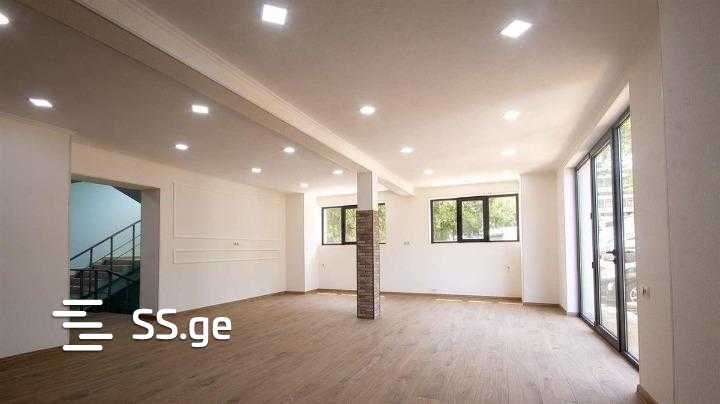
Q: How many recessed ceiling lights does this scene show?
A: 15